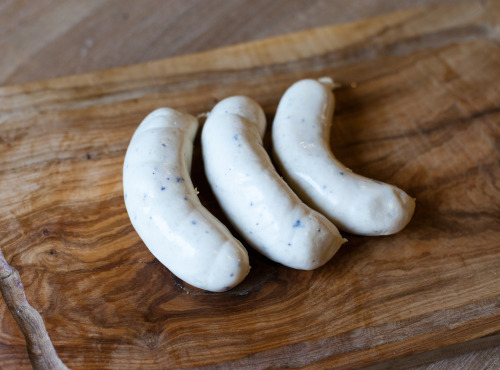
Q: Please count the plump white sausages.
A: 3